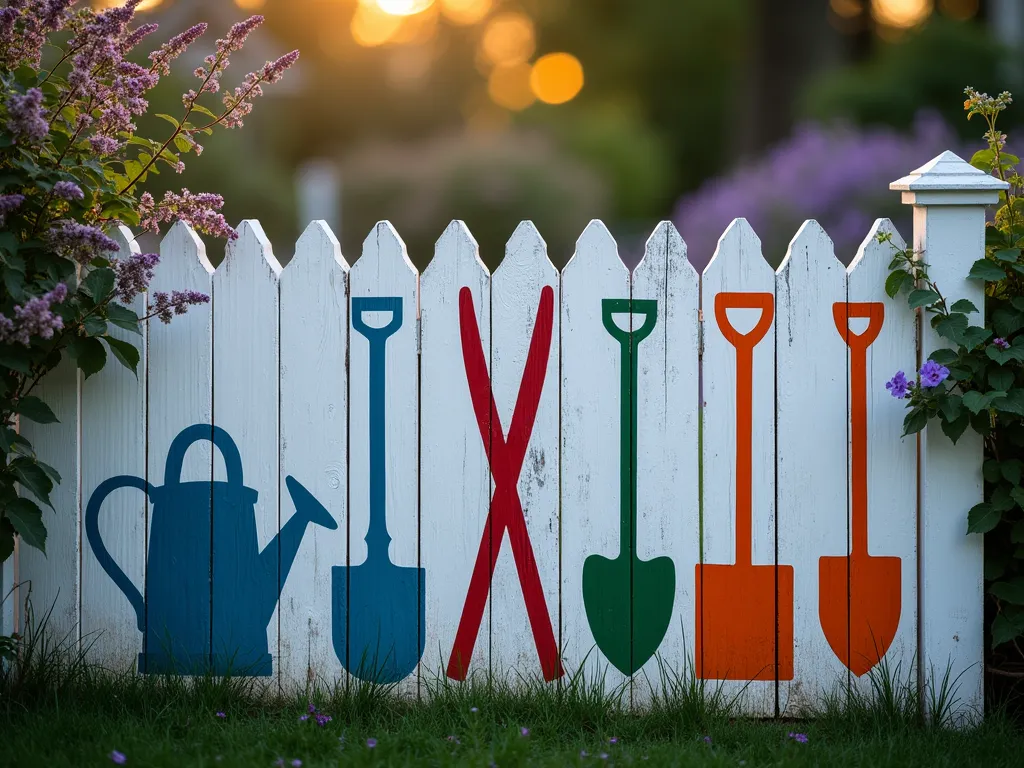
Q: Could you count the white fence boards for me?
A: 13